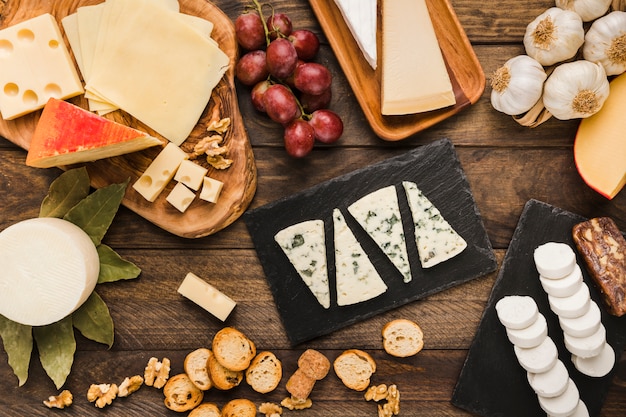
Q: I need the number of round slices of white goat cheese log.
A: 12